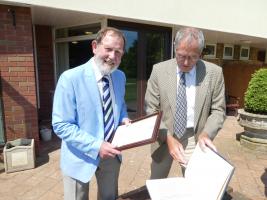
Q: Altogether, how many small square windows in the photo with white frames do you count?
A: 3